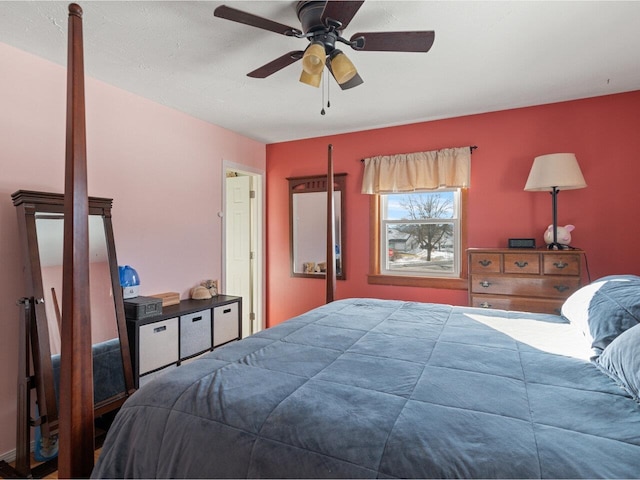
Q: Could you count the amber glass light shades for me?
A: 3